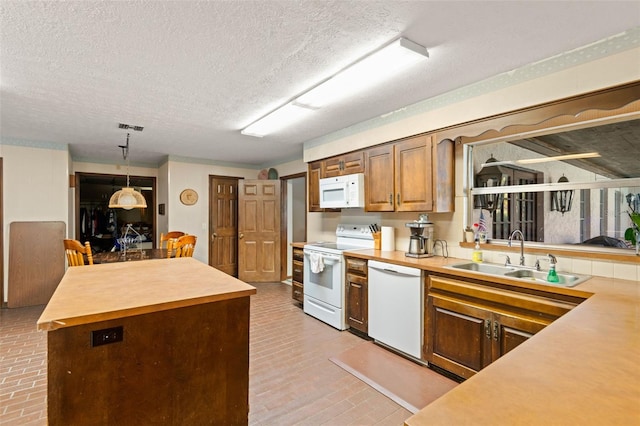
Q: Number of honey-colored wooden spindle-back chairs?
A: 3